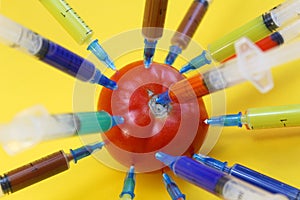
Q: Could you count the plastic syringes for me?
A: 14